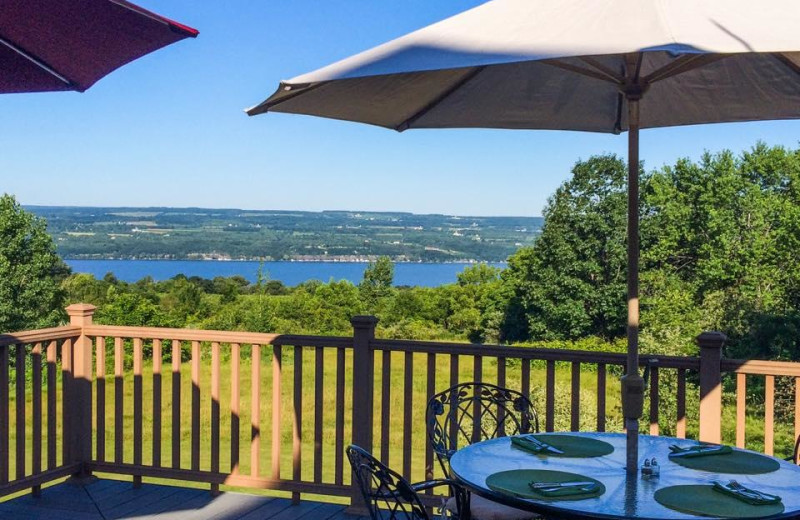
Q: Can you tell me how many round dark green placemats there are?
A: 4